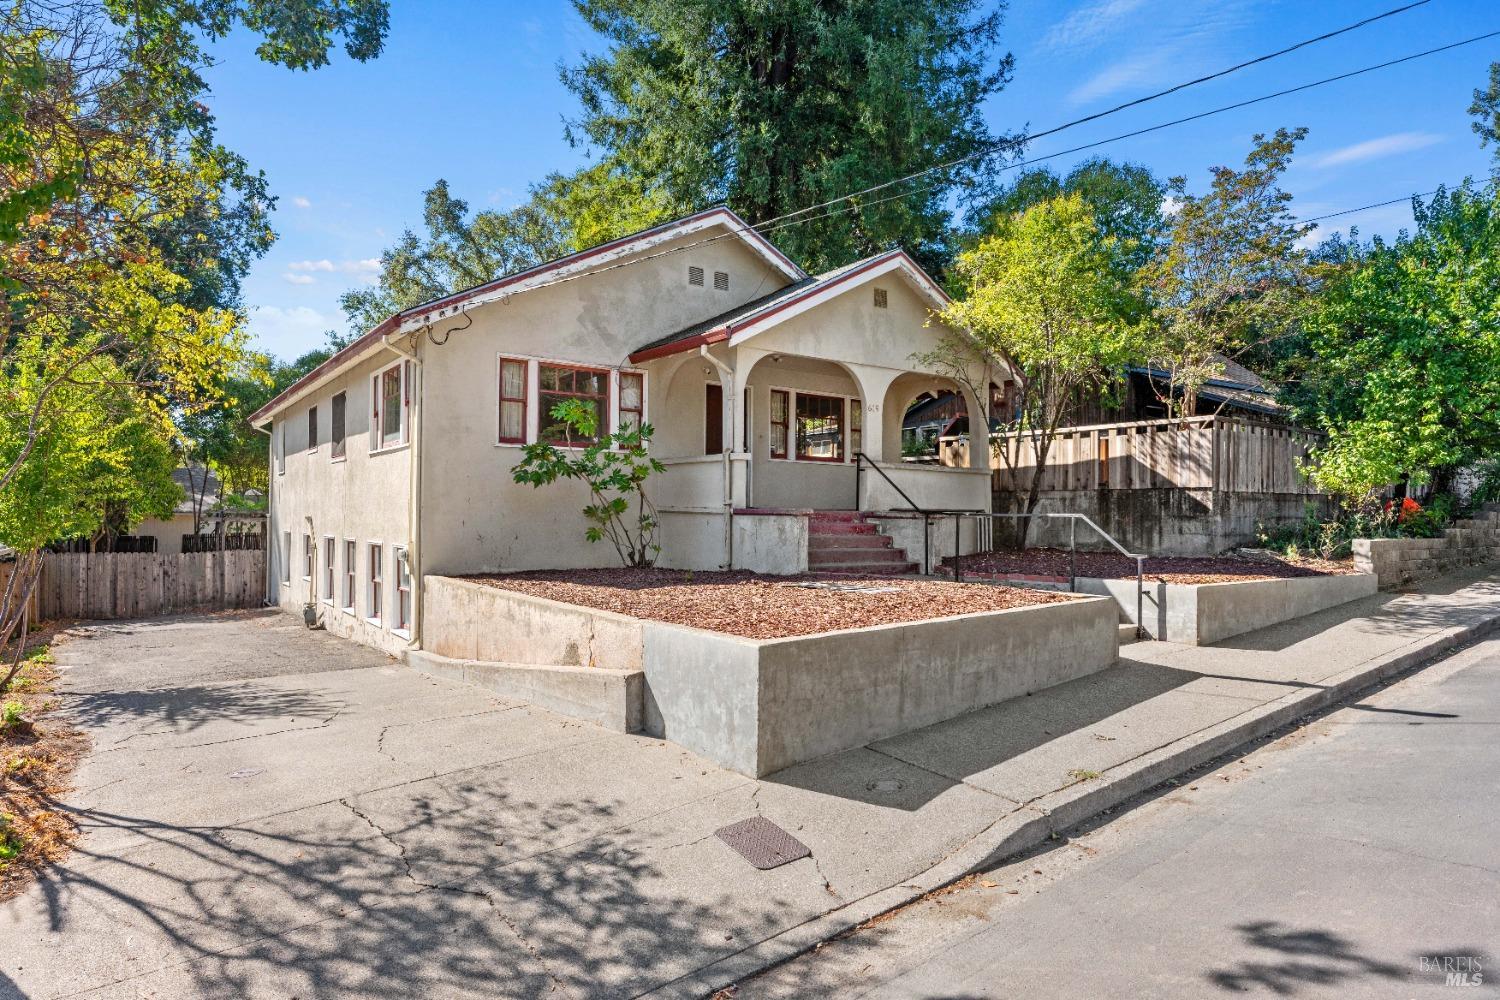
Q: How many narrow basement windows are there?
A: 6